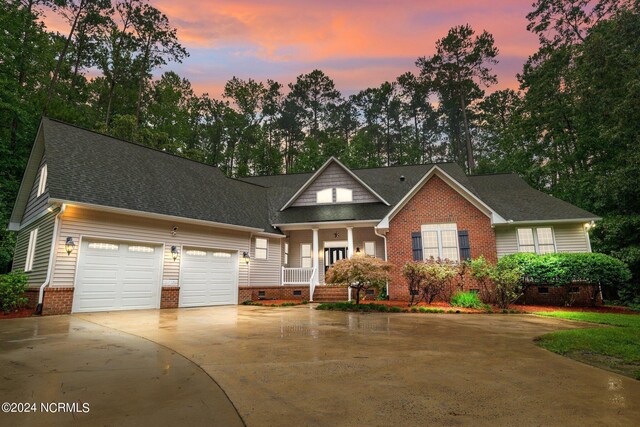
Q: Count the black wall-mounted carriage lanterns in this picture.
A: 4